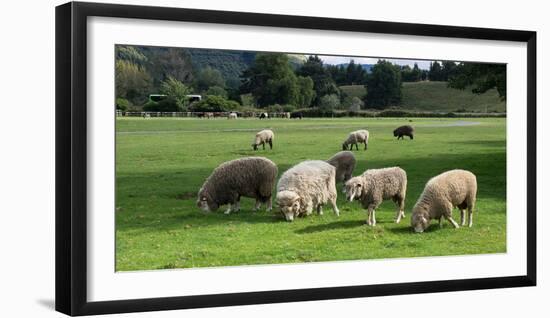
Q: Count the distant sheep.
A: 3